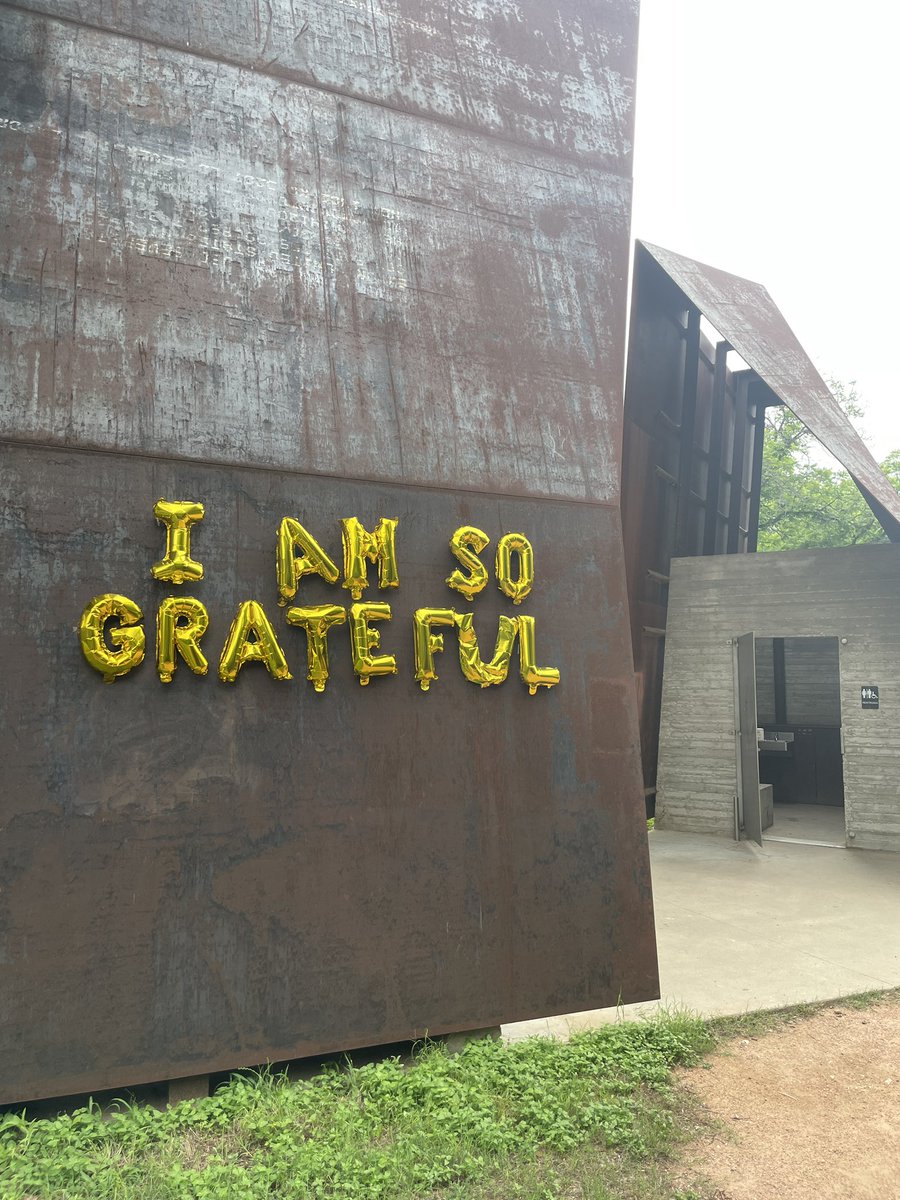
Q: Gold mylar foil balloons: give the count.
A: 13